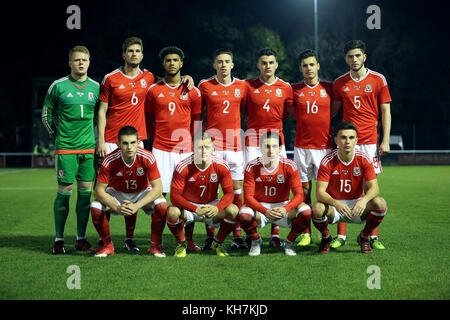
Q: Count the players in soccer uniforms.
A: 11